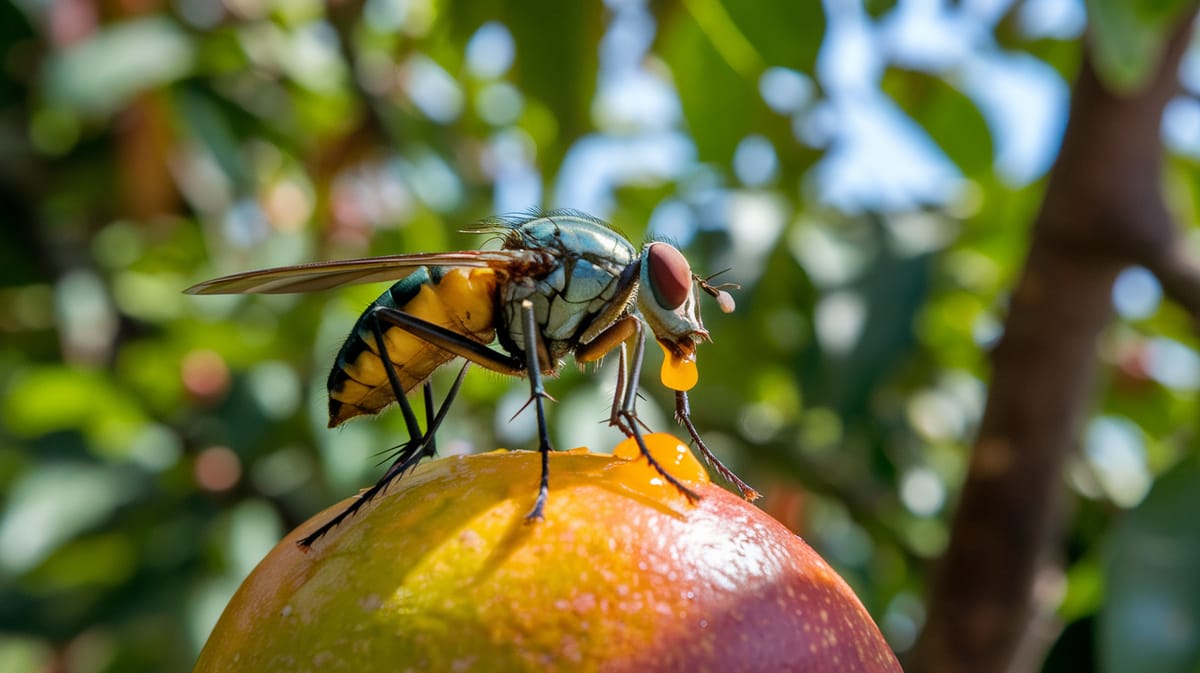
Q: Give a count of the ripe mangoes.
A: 1